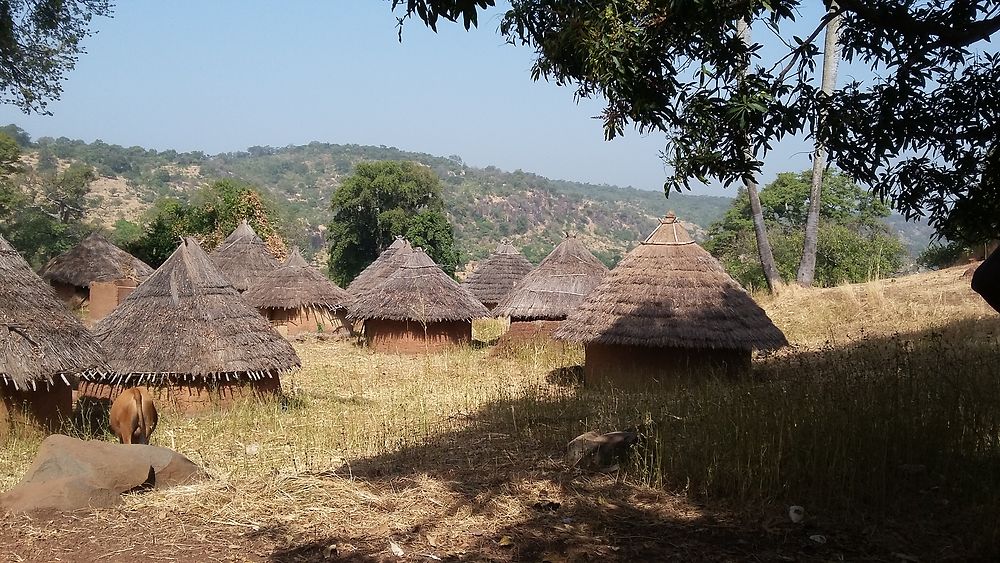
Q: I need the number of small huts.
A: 10